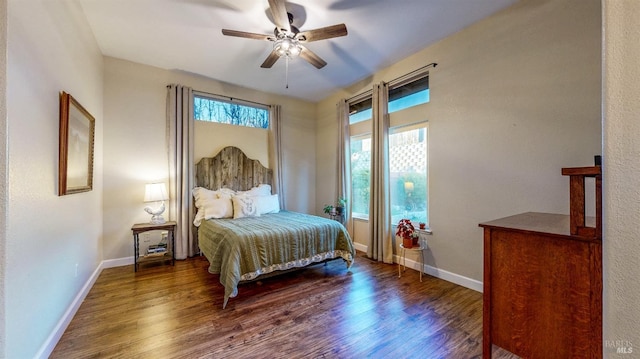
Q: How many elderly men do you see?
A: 0